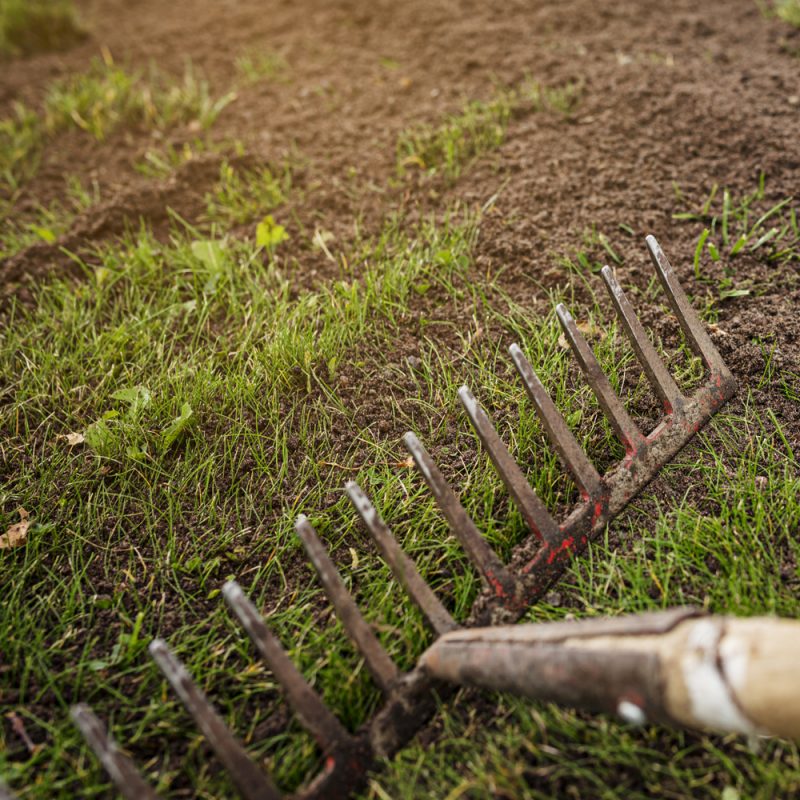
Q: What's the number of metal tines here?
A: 11